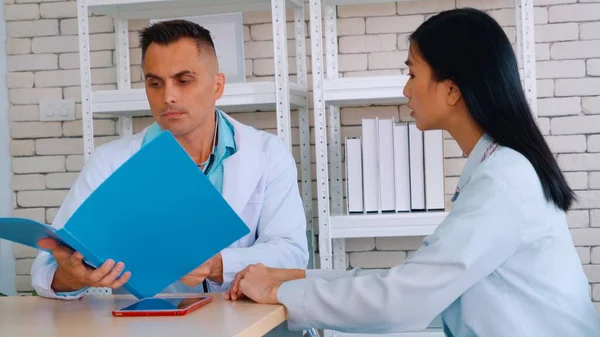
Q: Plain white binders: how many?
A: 6